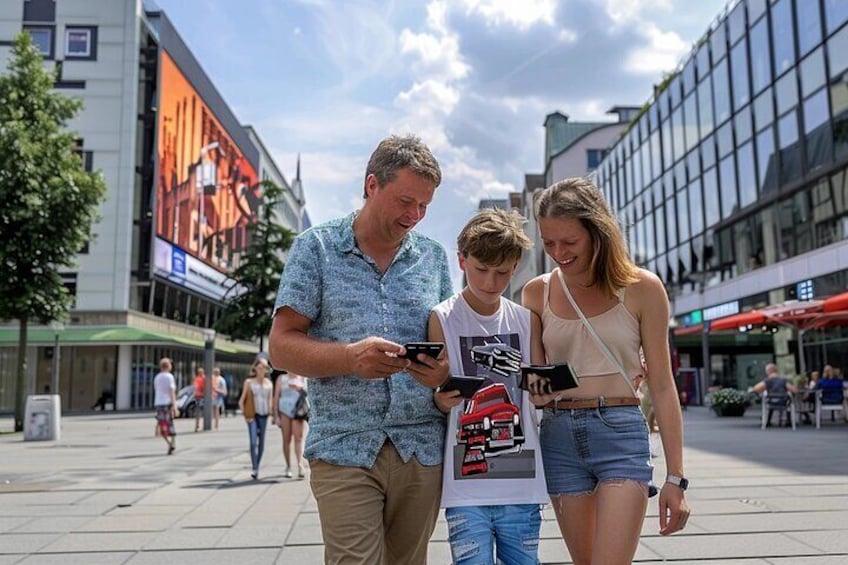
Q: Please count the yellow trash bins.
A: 0